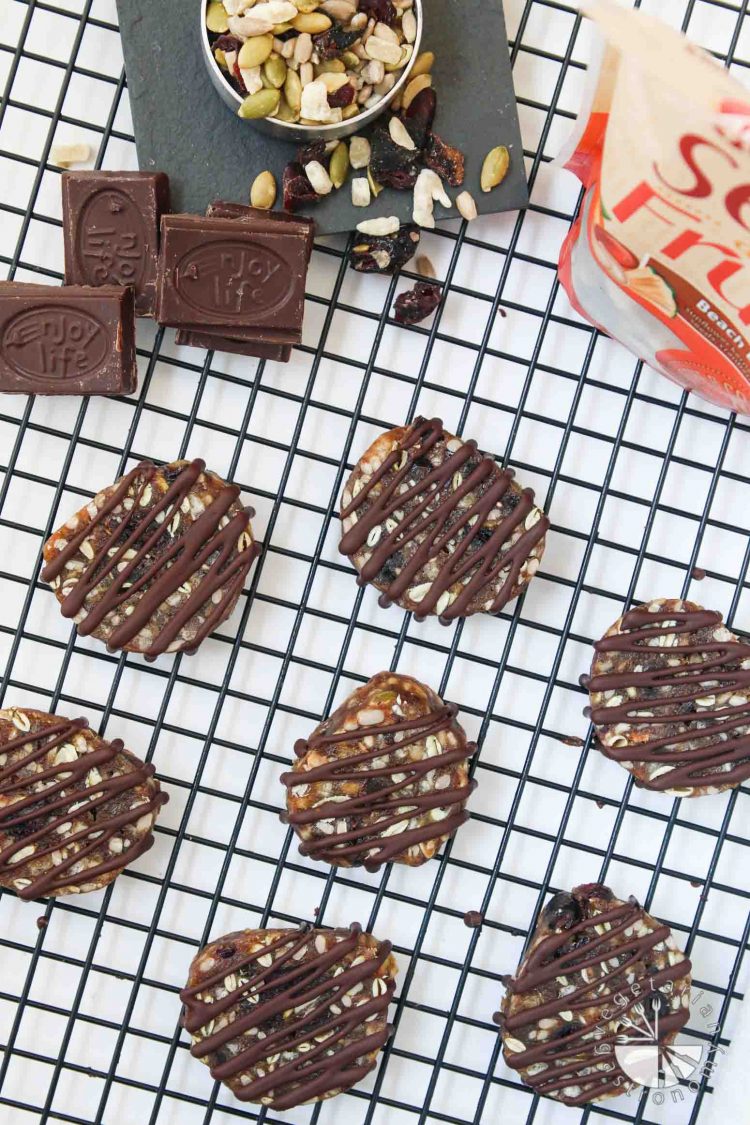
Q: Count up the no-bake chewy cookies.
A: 7